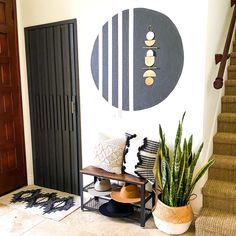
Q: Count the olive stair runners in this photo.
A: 1